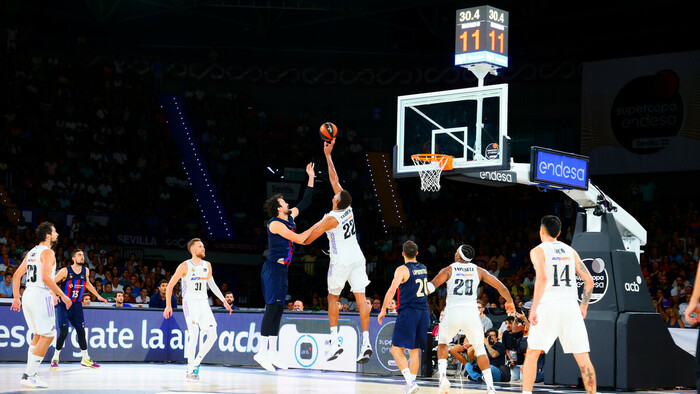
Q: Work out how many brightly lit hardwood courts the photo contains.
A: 1